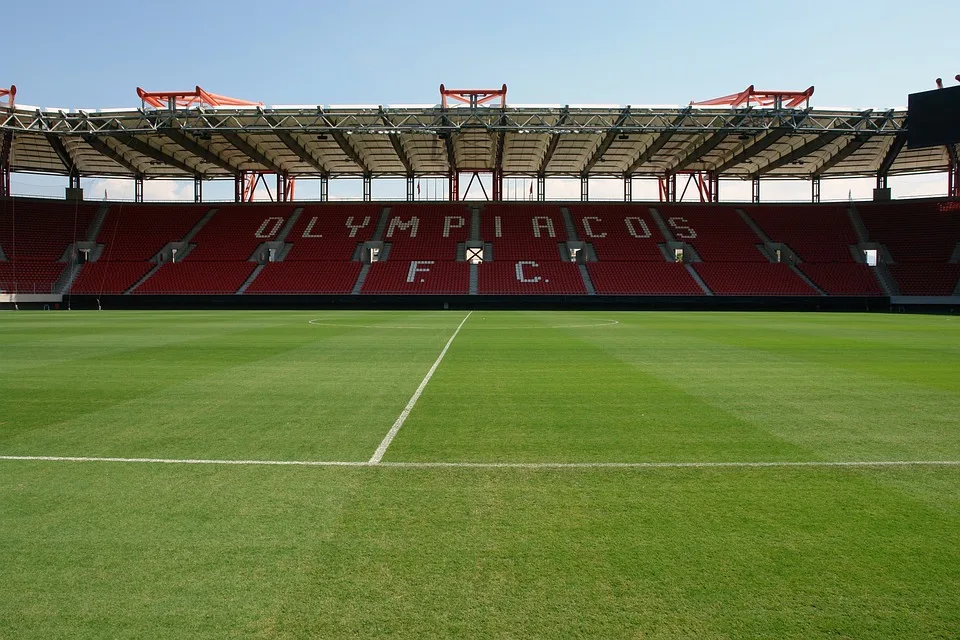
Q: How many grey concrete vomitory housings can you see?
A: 9